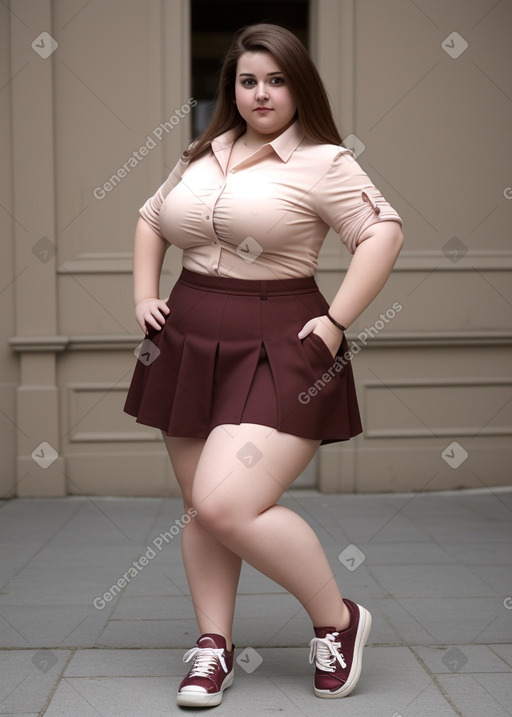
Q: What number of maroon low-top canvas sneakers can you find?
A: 2